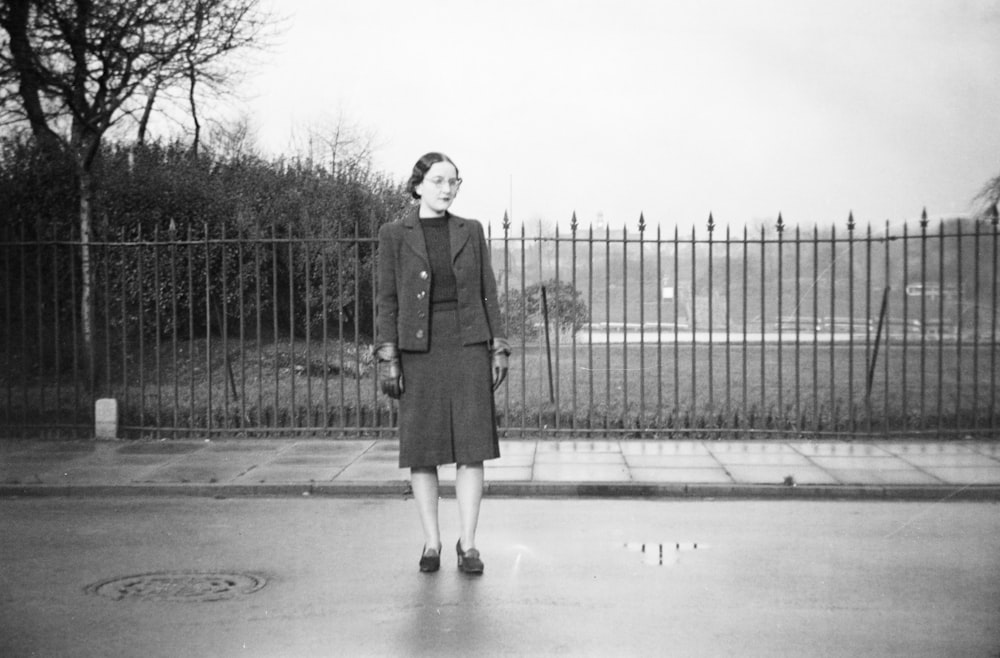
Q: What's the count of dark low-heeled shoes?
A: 2